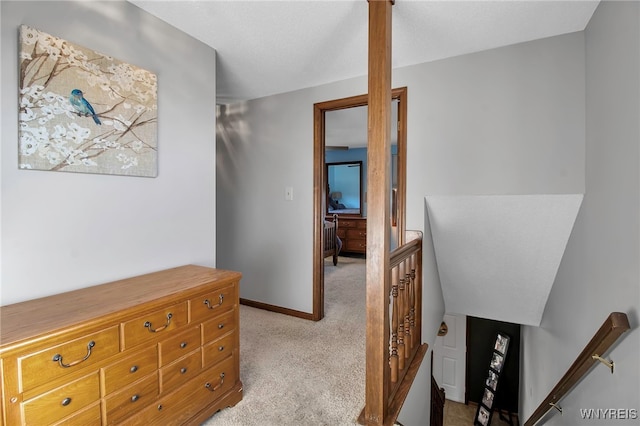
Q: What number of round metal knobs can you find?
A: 7